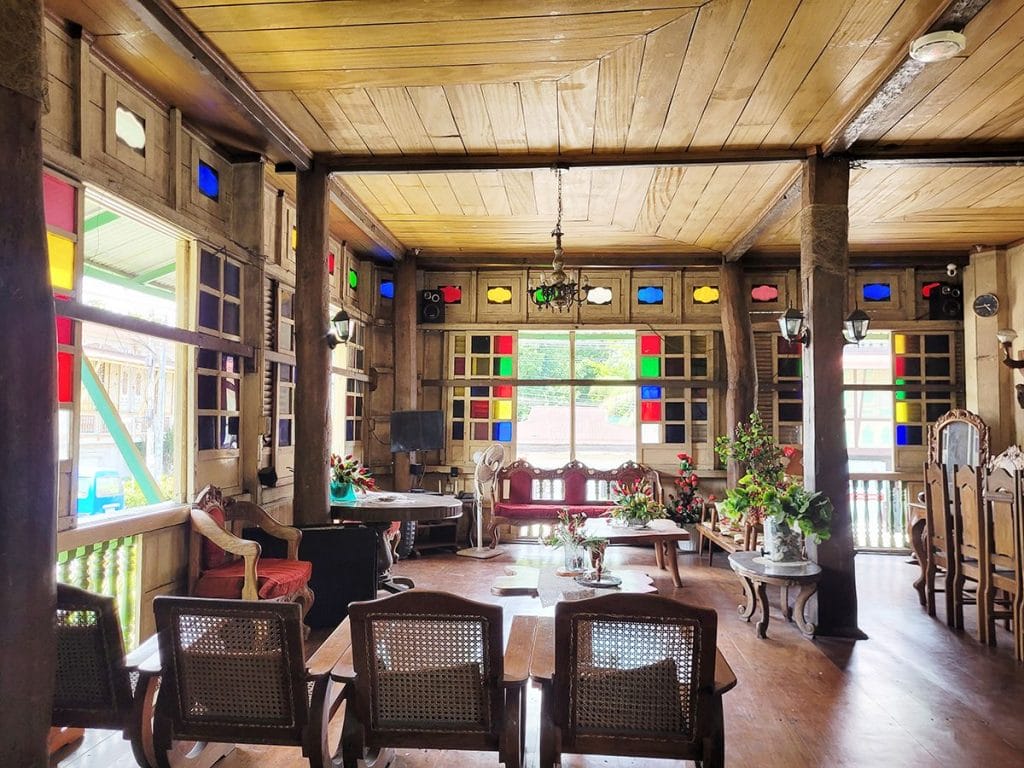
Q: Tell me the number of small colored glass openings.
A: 15